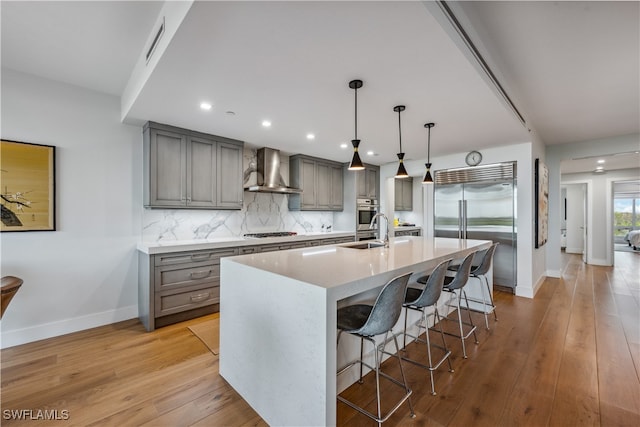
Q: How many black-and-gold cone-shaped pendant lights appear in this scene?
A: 3